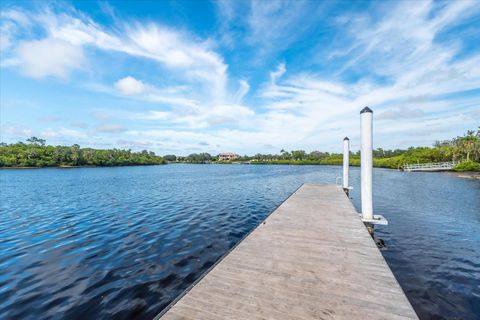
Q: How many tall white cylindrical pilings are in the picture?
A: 2